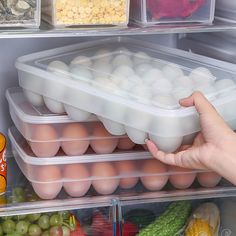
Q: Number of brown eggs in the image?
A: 11